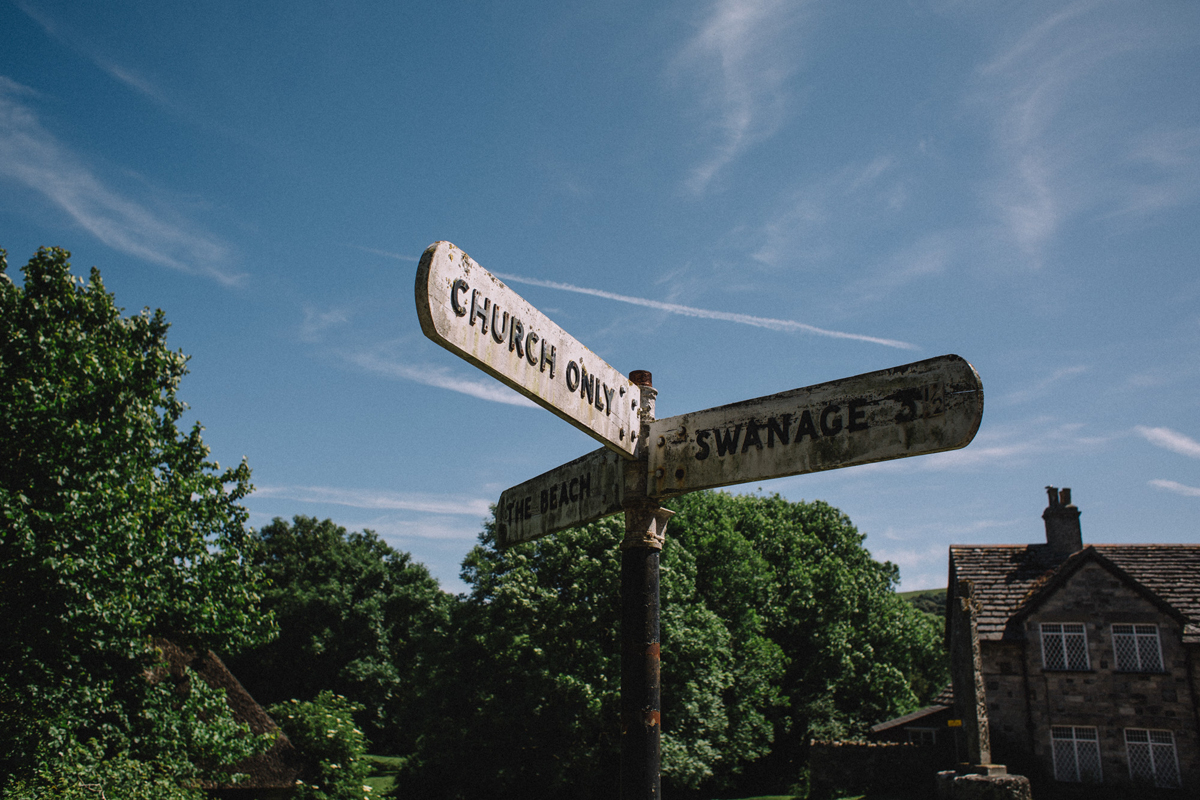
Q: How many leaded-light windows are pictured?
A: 4